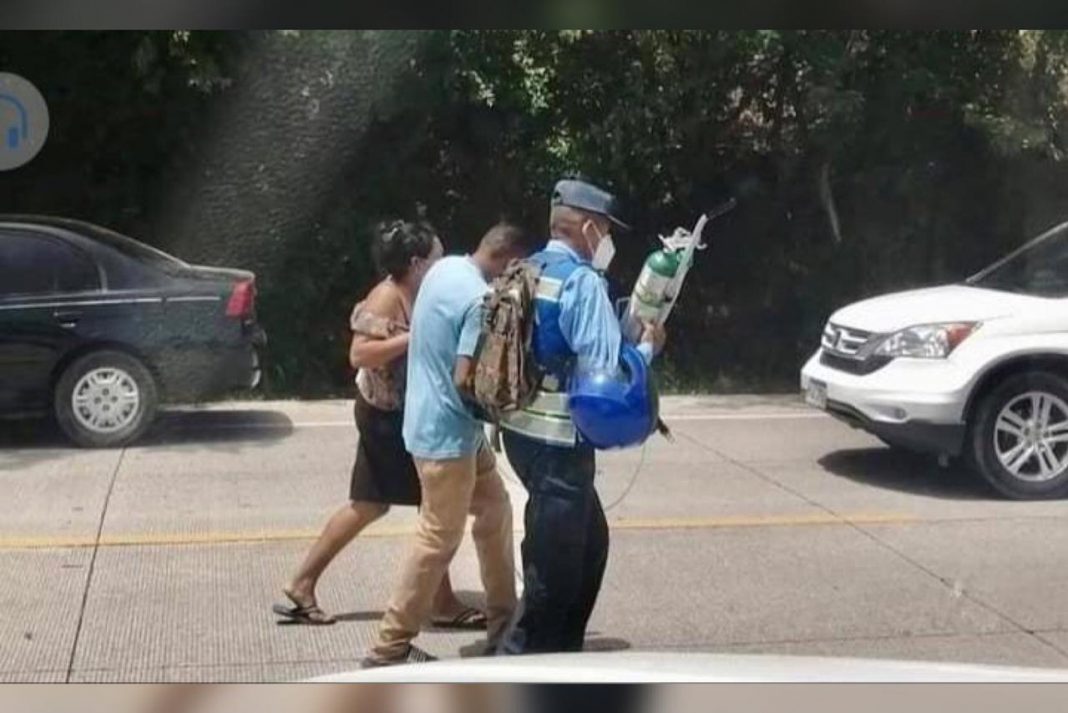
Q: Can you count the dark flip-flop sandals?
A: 2